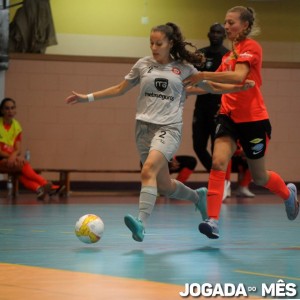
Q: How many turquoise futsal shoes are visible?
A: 2